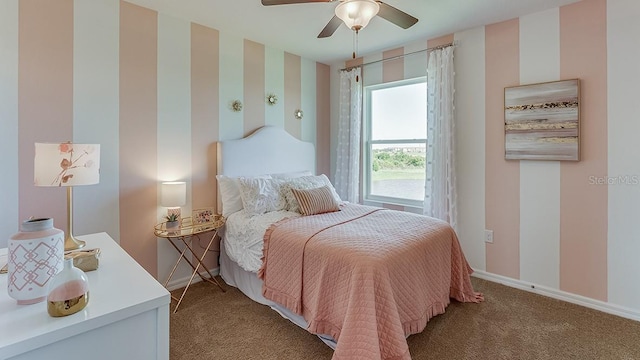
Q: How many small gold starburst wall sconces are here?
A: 3